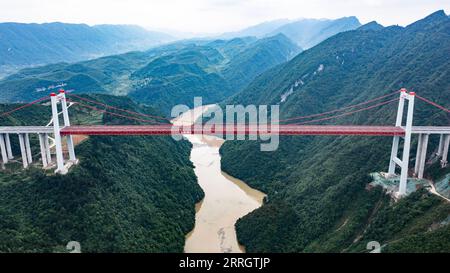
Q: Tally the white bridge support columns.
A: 14